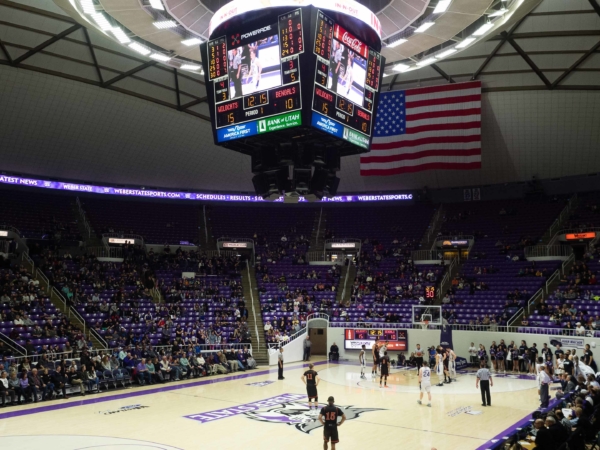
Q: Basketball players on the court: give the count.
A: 10